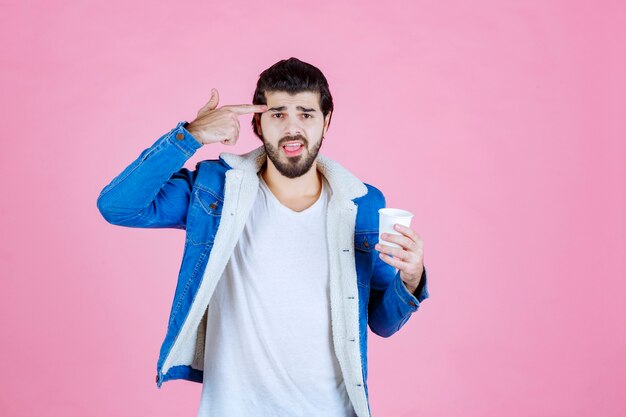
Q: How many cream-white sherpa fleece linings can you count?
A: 1